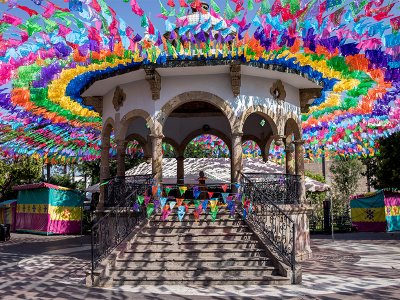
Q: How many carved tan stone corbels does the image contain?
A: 4